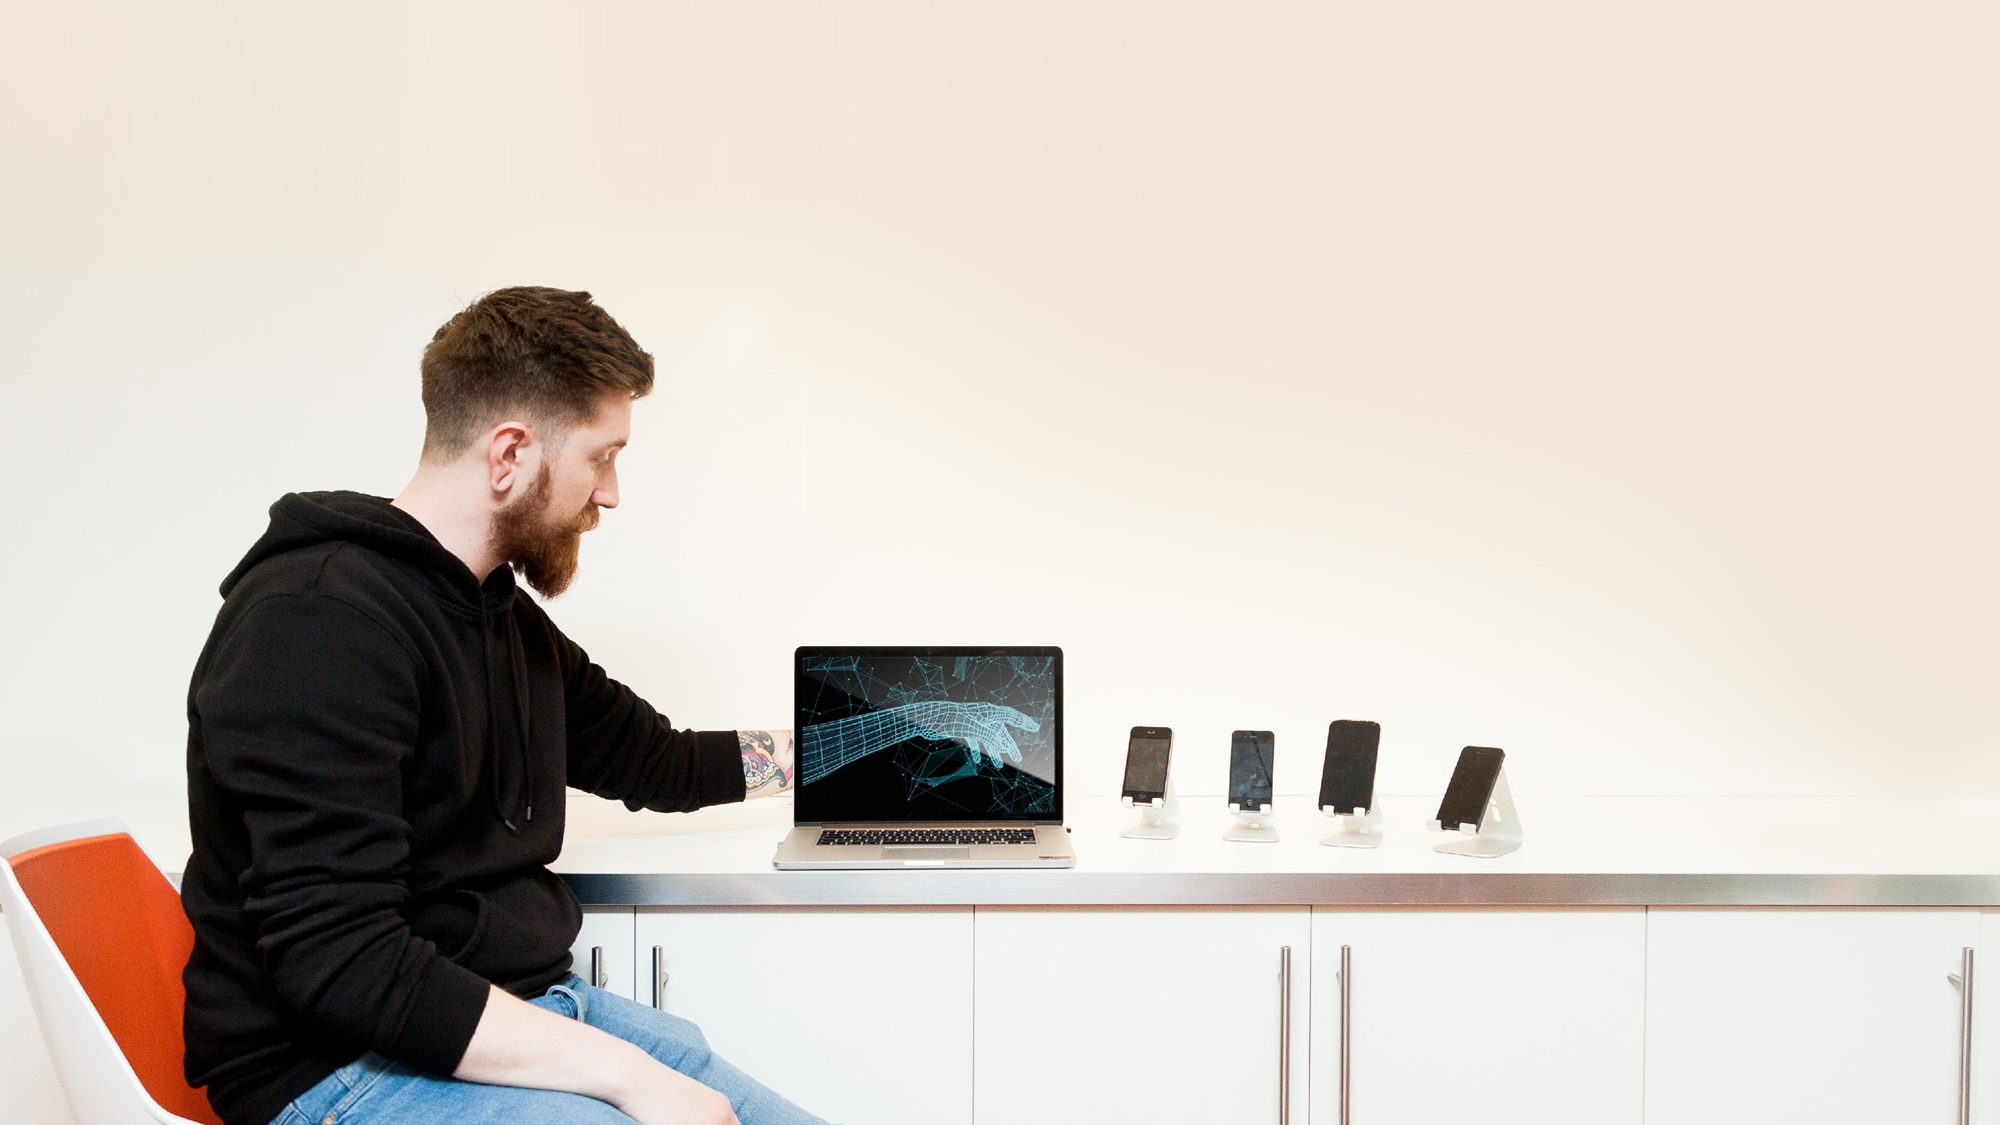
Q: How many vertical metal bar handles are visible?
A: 5